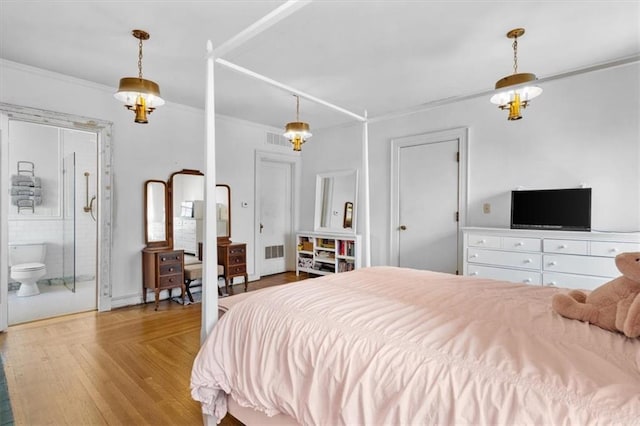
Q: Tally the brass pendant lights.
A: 3